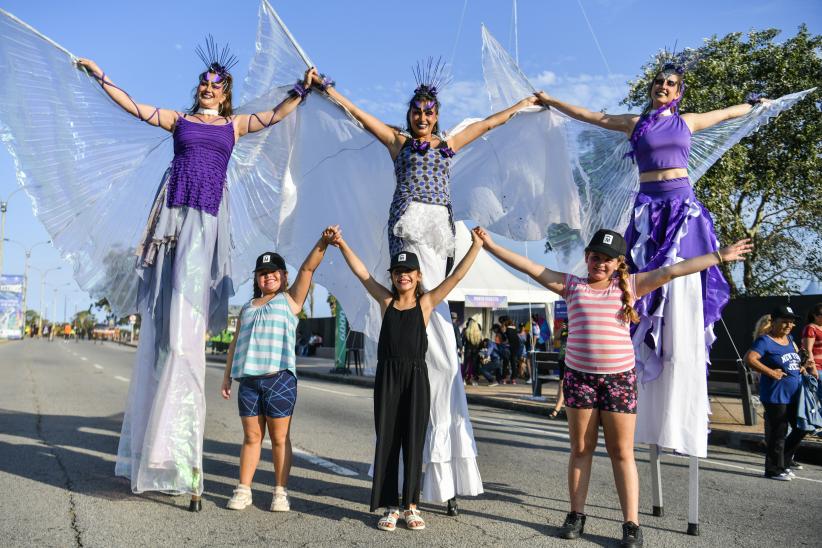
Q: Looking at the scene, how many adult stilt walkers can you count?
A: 3